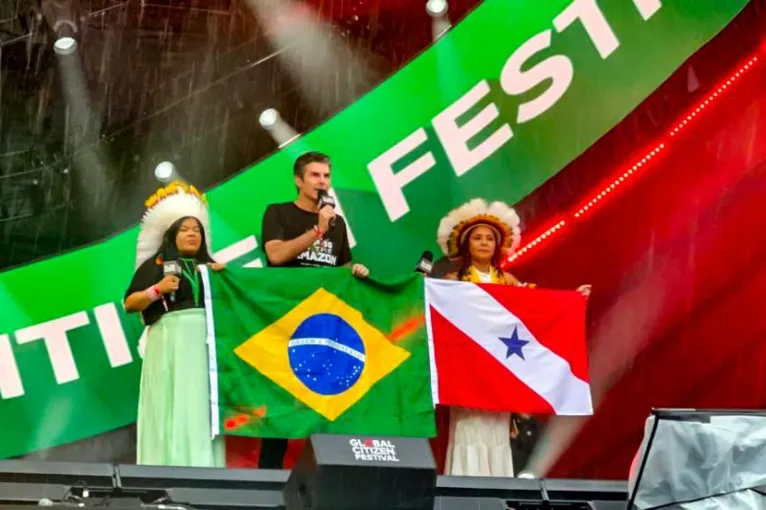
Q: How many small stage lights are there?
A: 4